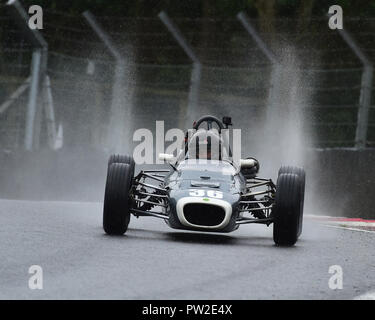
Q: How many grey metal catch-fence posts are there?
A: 5